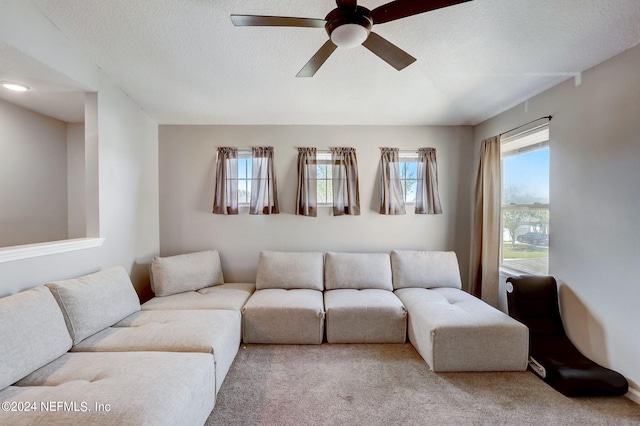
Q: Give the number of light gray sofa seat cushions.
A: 6